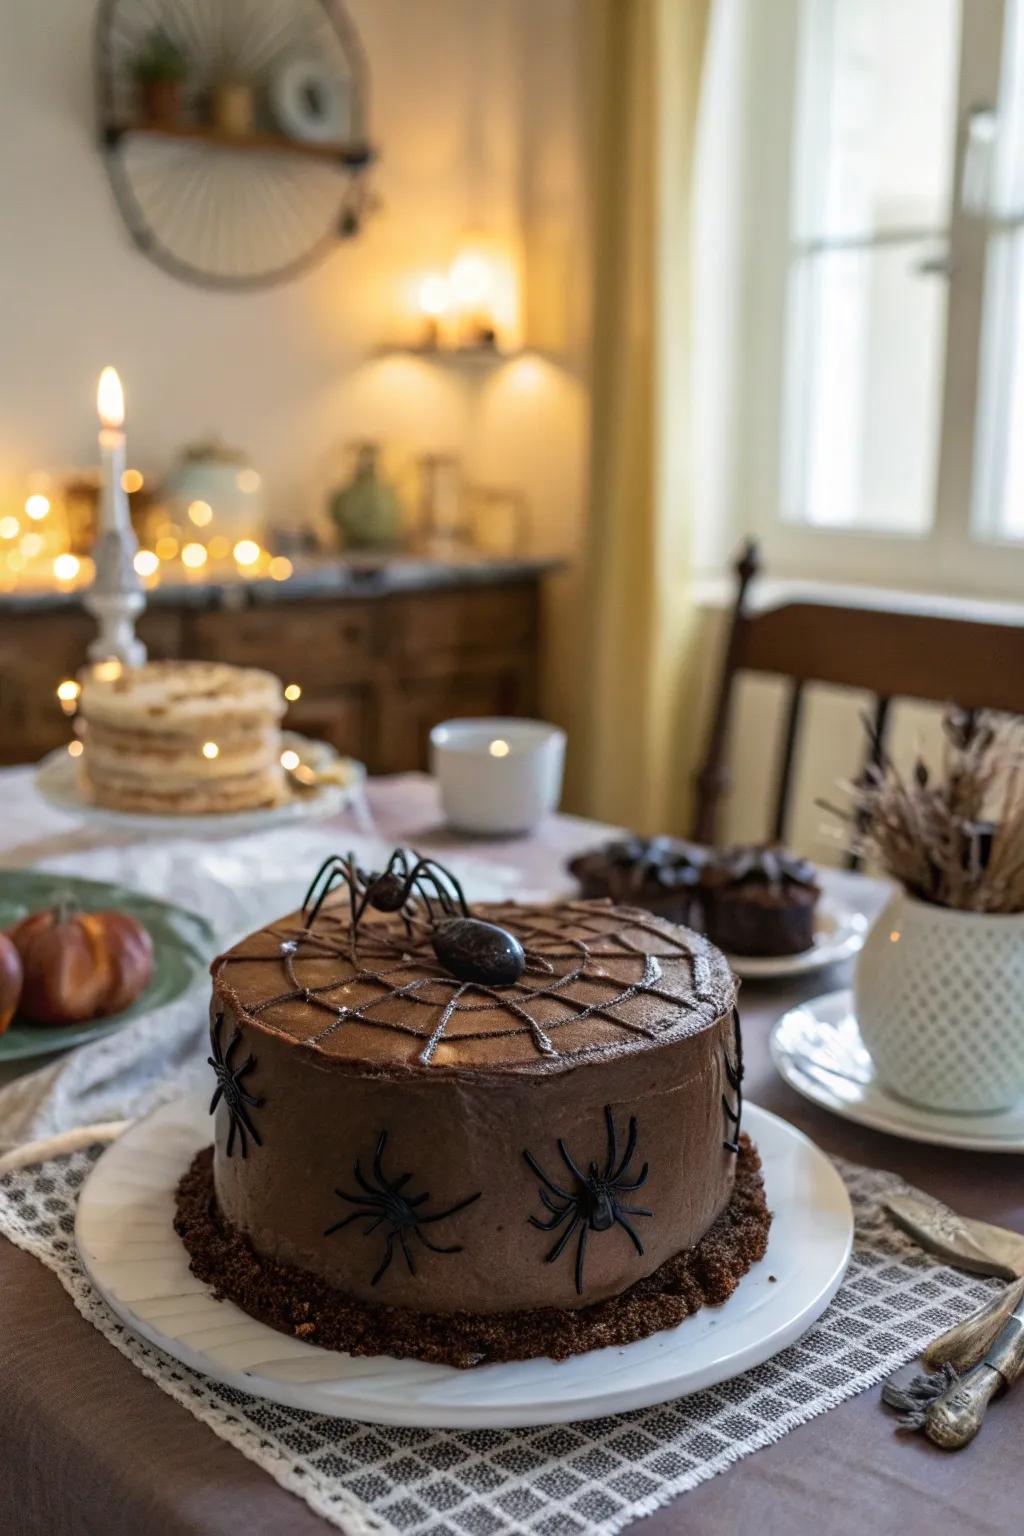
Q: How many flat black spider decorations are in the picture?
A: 4